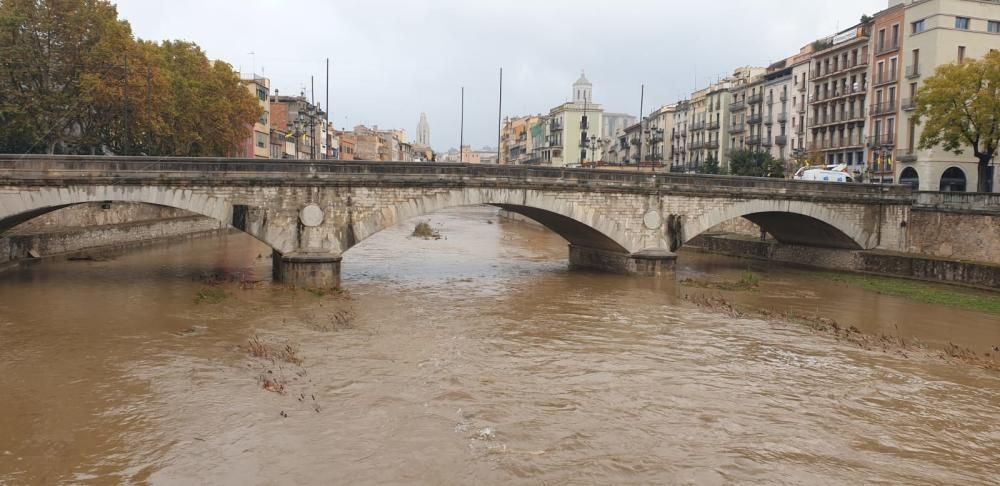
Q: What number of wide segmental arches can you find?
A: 3